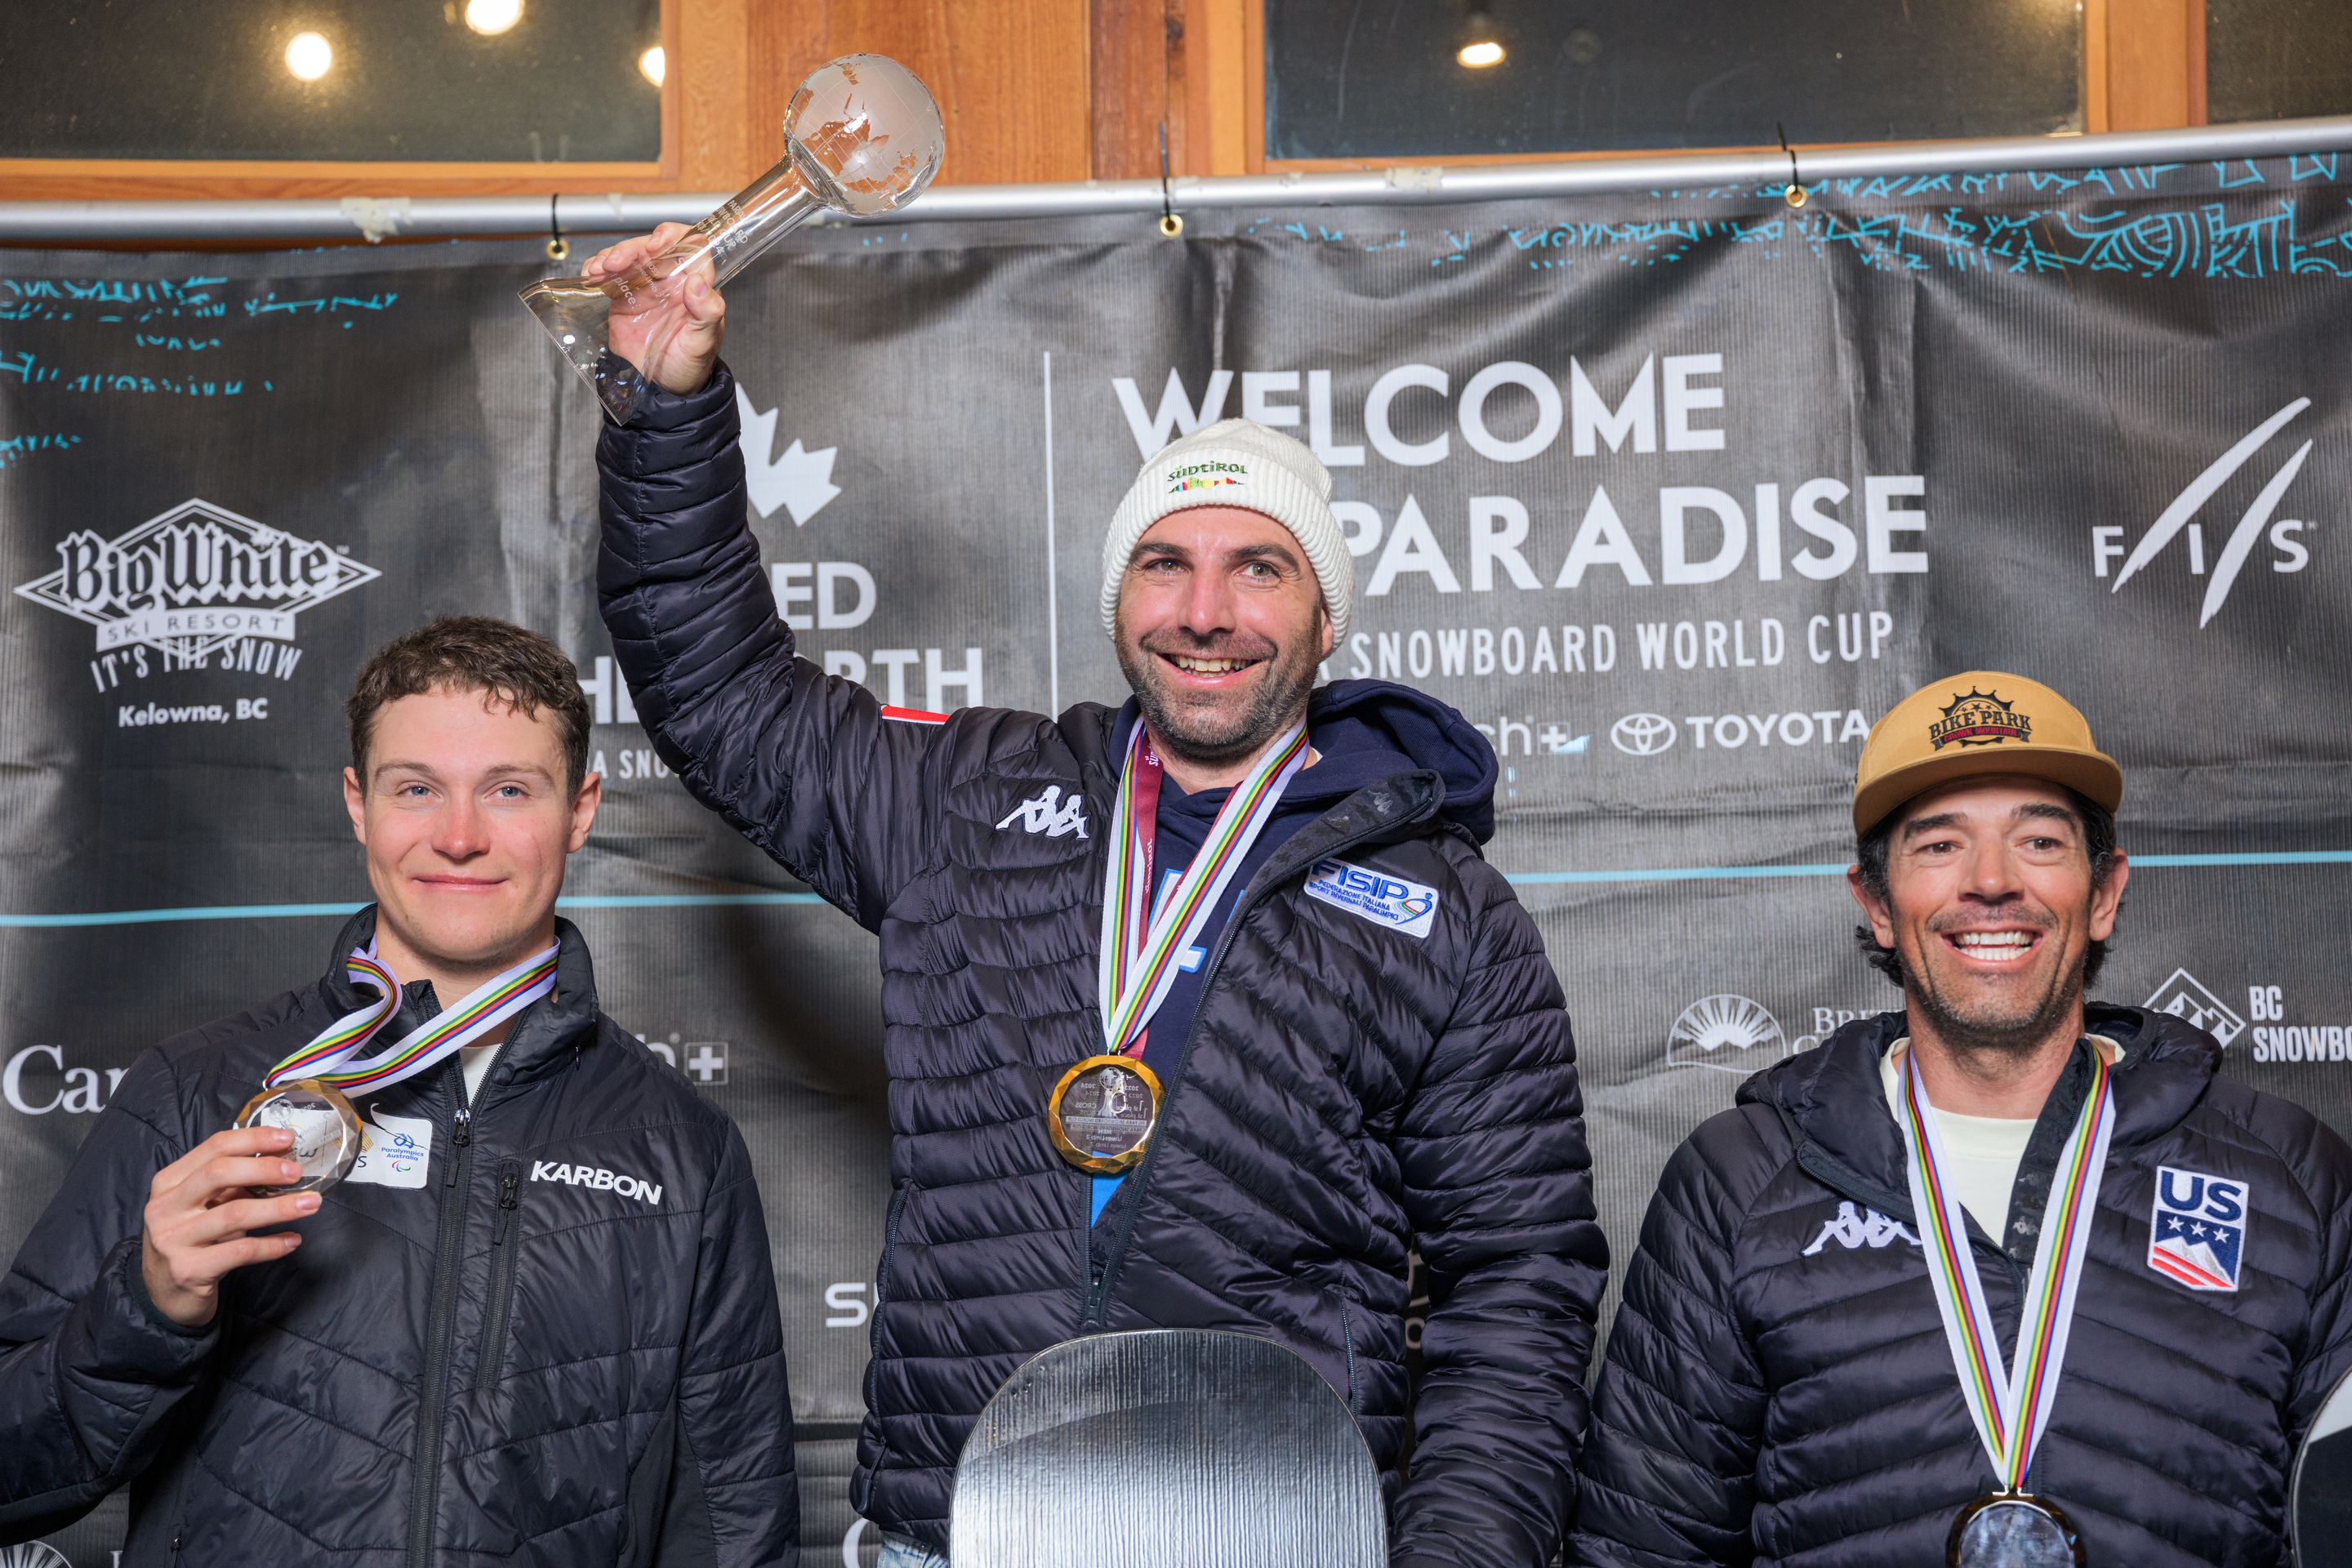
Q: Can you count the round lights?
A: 4